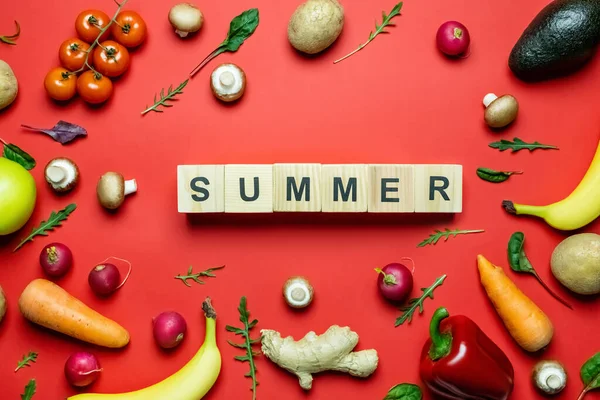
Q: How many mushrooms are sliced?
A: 0